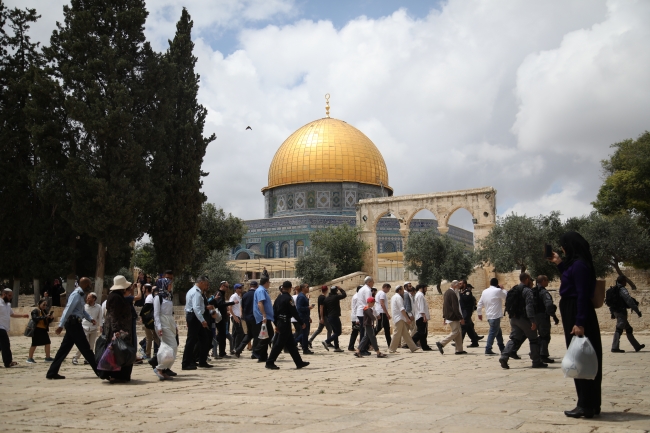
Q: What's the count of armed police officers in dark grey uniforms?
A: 3